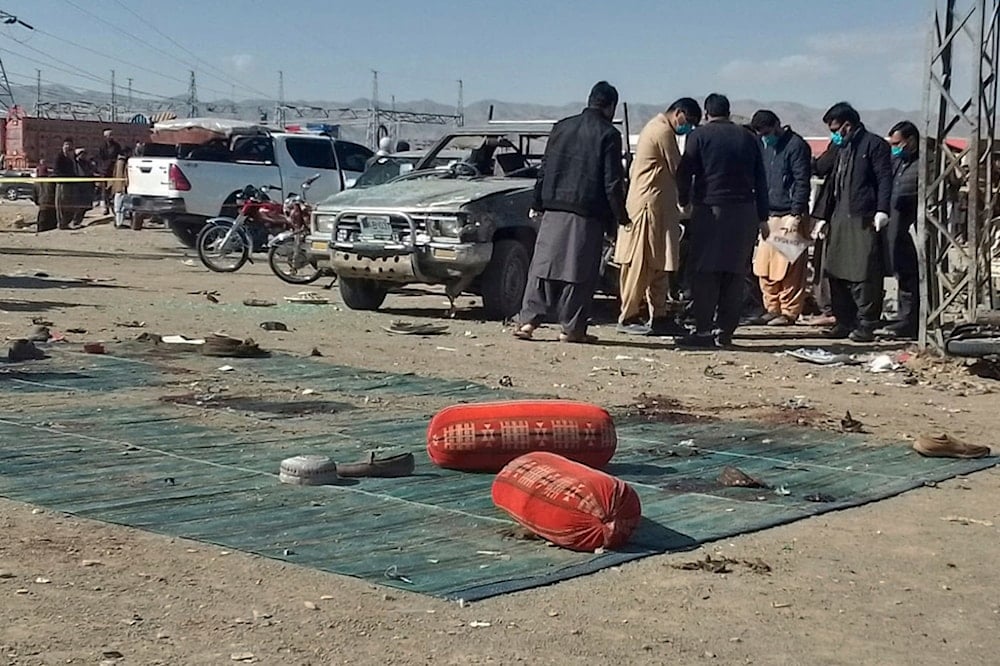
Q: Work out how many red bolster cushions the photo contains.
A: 2